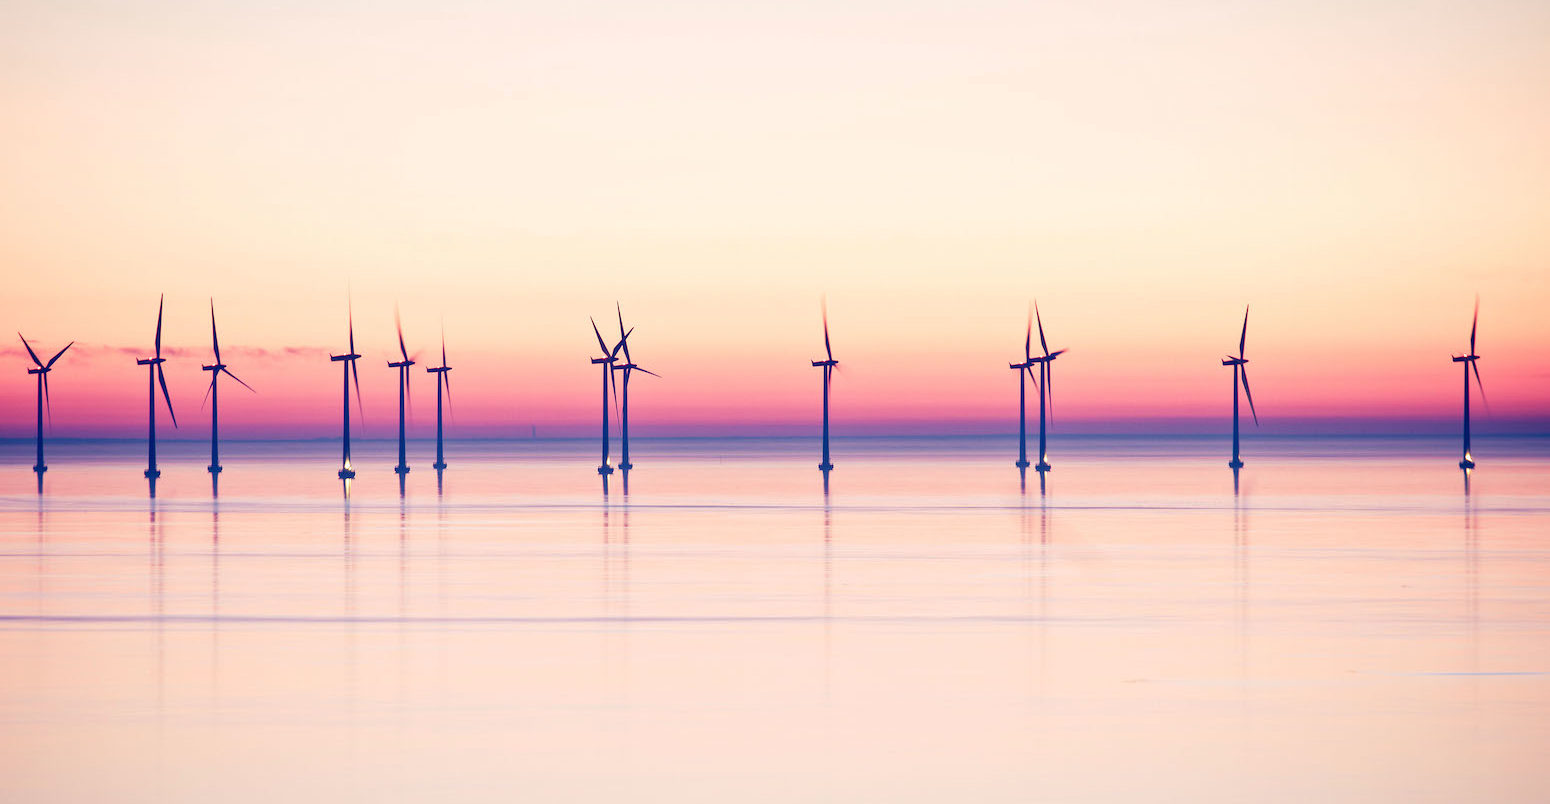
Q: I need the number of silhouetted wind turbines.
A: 13